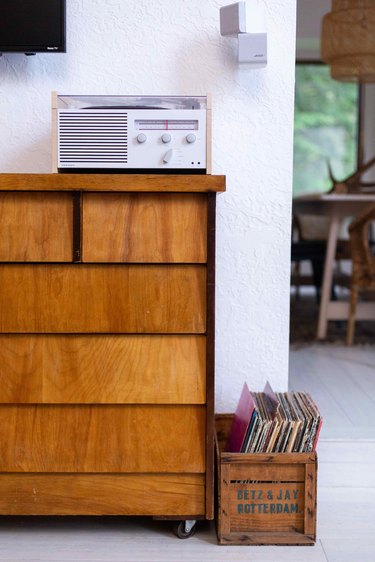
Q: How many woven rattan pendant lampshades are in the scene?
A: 1